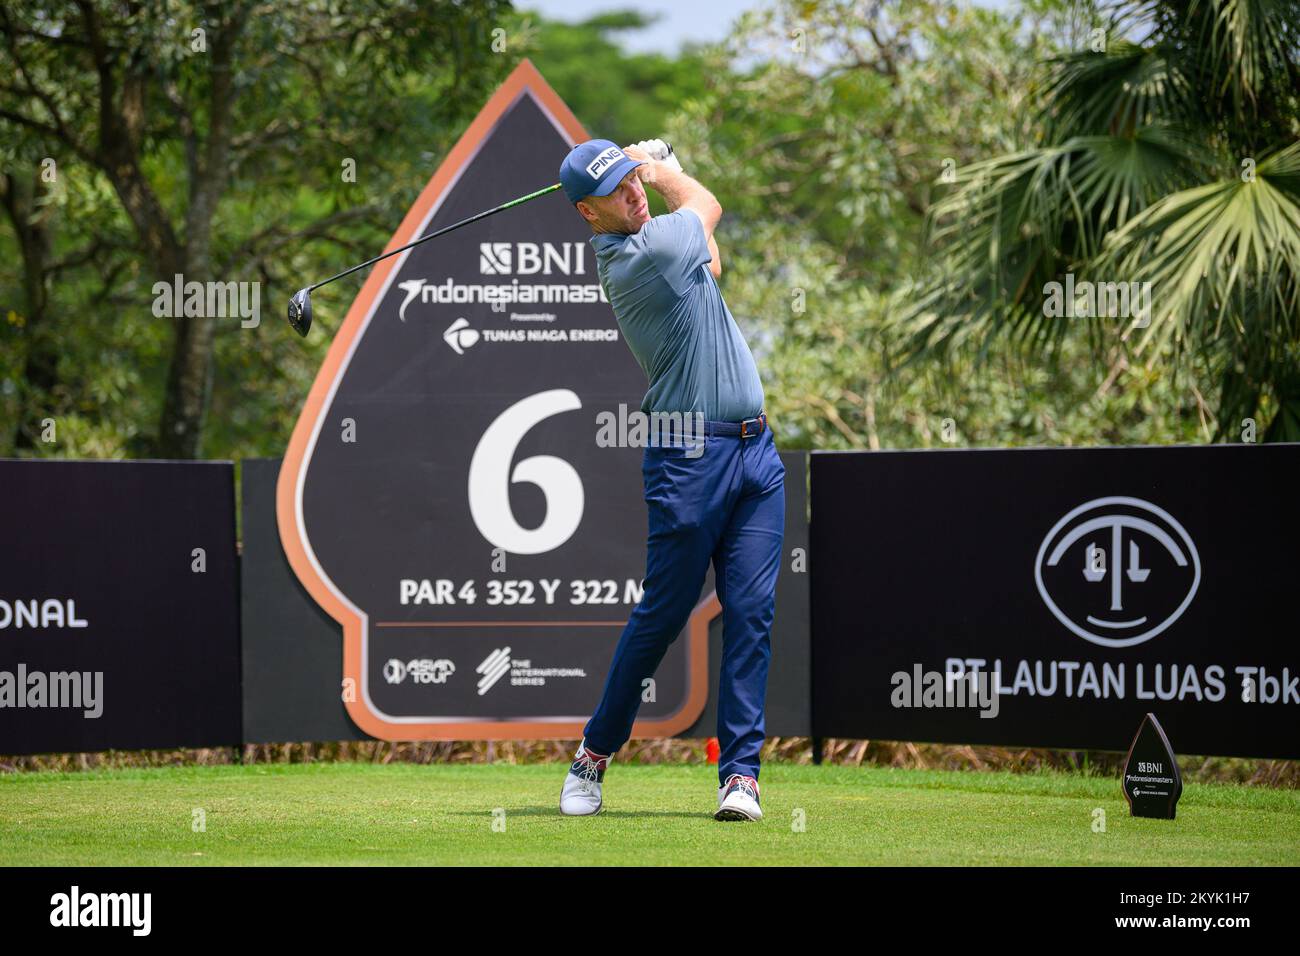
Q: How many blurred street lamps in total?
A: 0